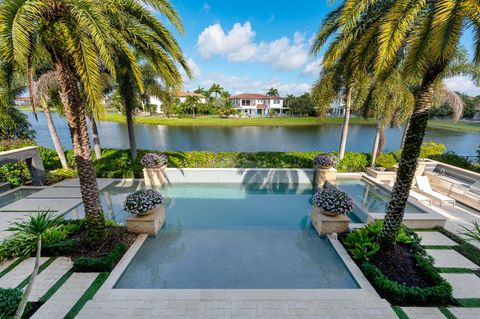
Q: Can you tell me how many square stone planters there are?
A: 4